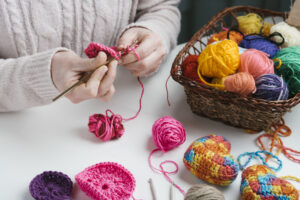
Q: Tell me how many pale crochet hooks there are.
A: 2